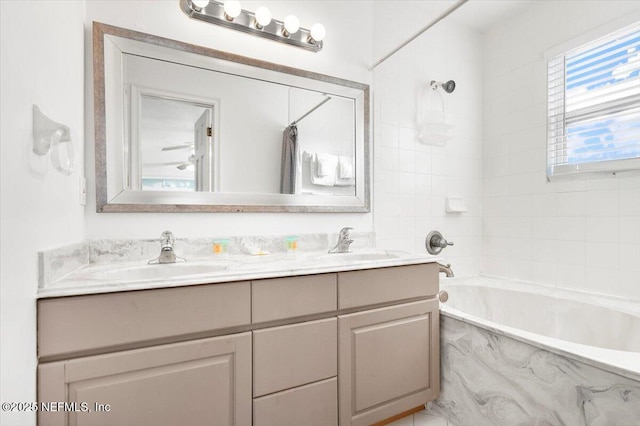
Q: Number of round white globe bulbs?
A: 5